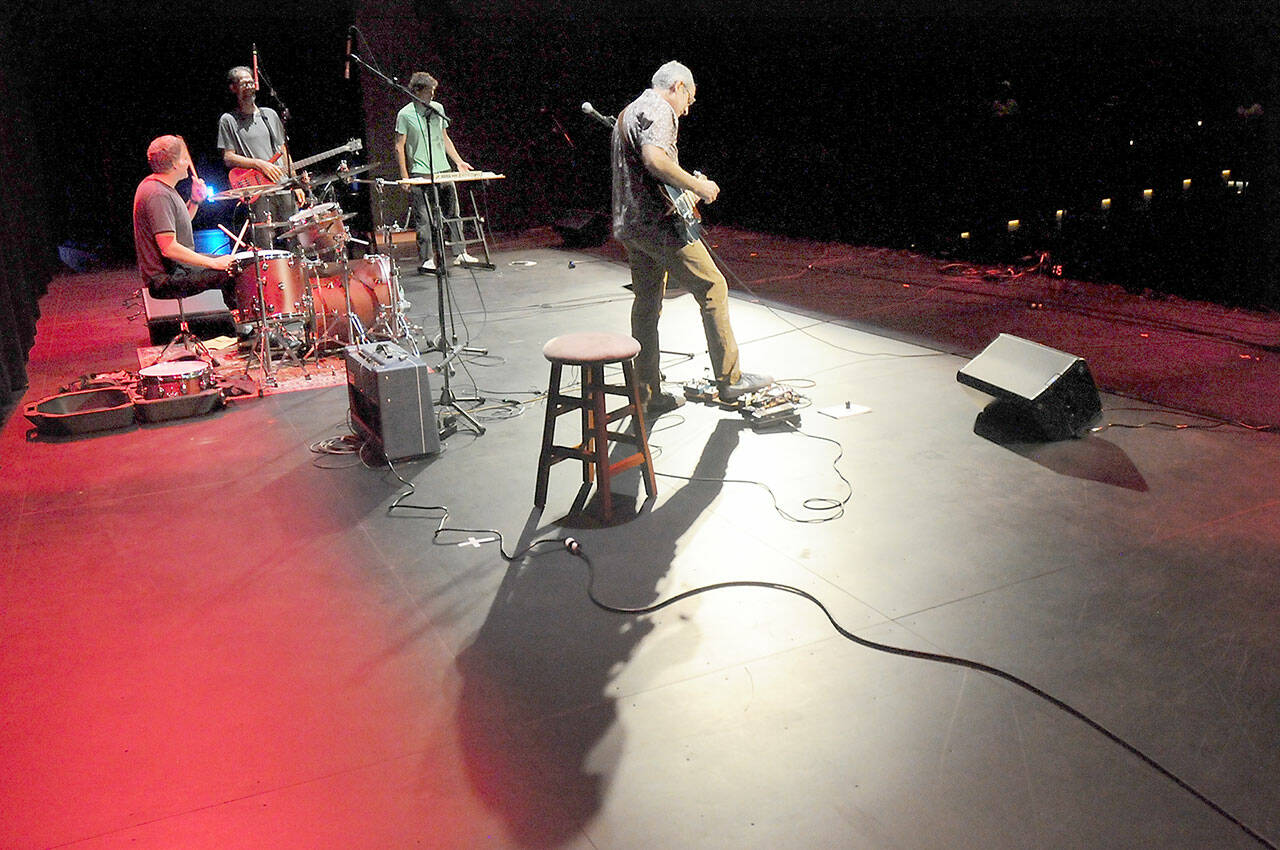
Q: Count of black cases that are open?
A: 1